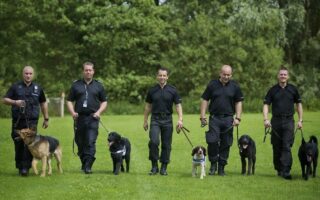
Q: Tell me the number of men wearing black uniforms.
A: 5